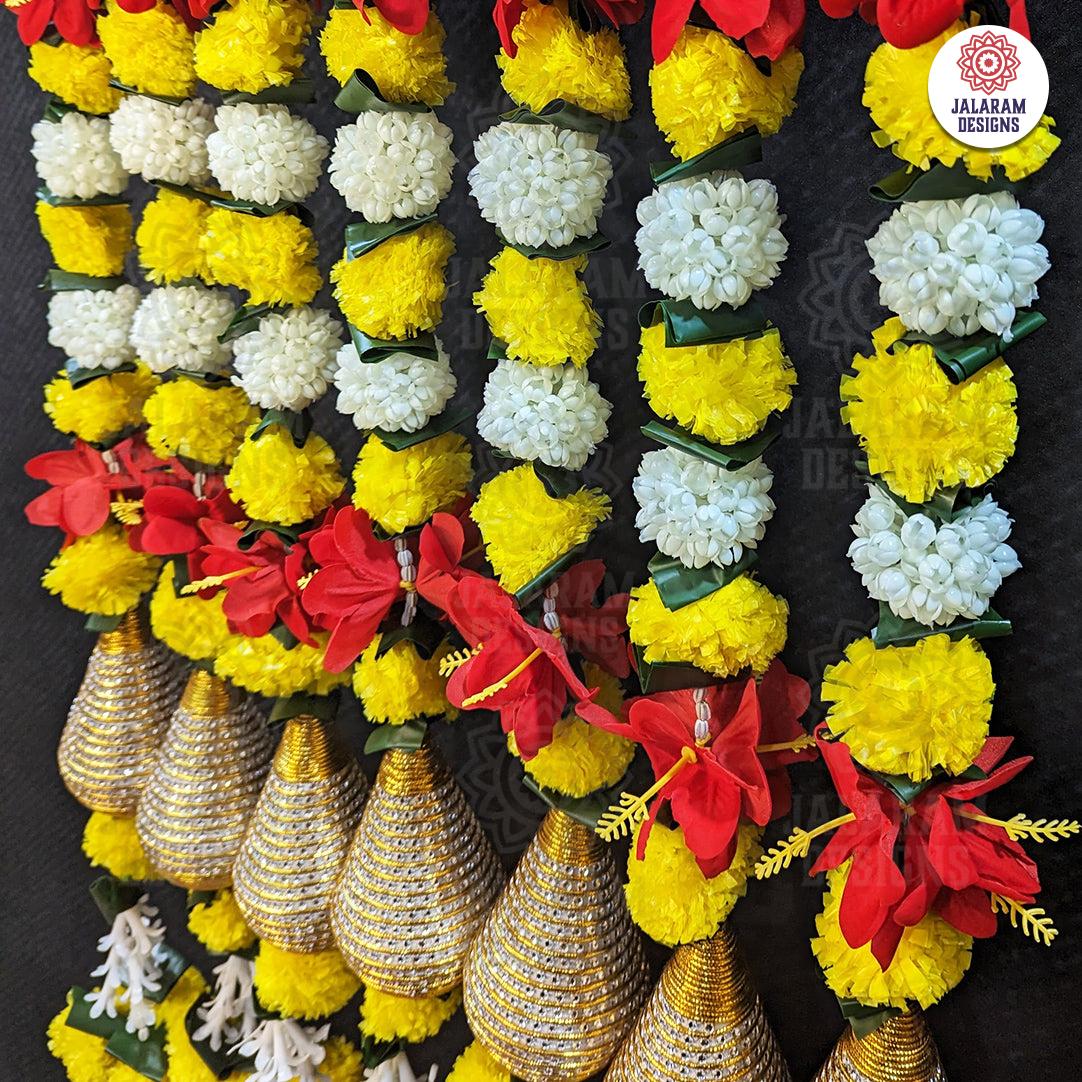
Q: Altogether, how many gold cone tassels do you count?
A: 7